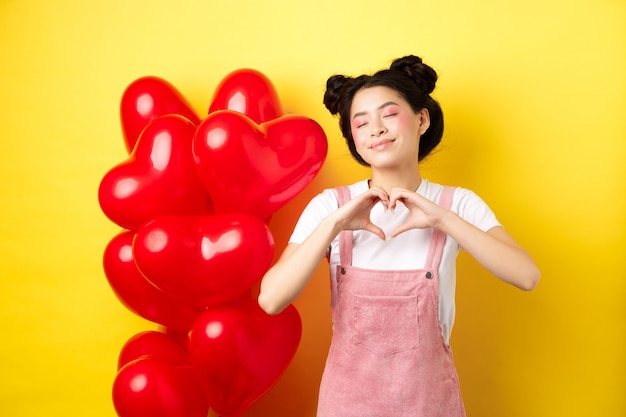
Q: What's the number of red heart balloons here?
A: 9